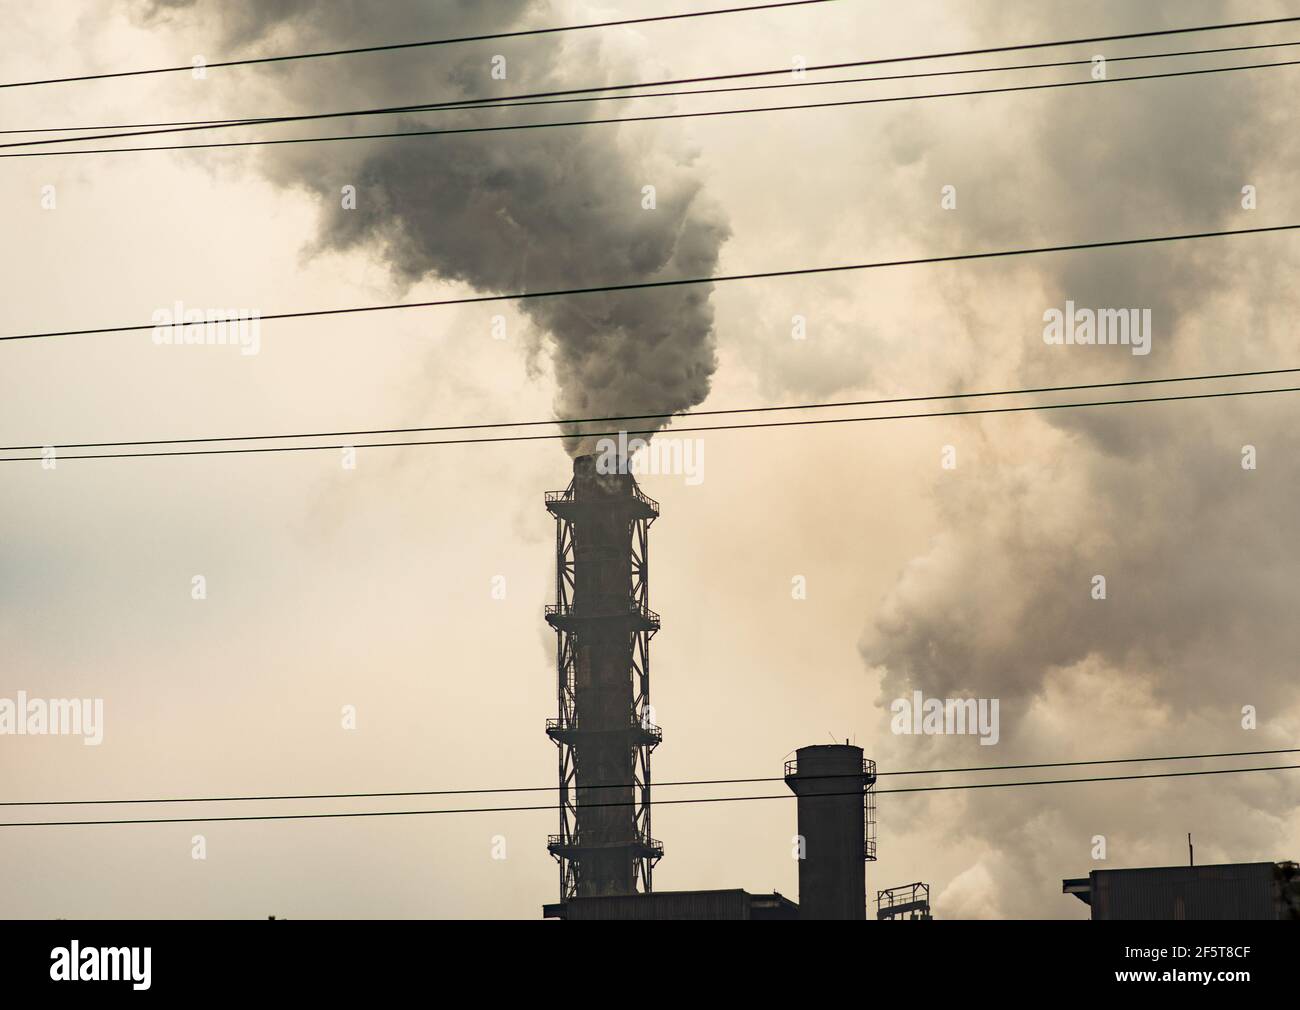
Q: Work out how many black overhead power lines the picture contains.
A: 9